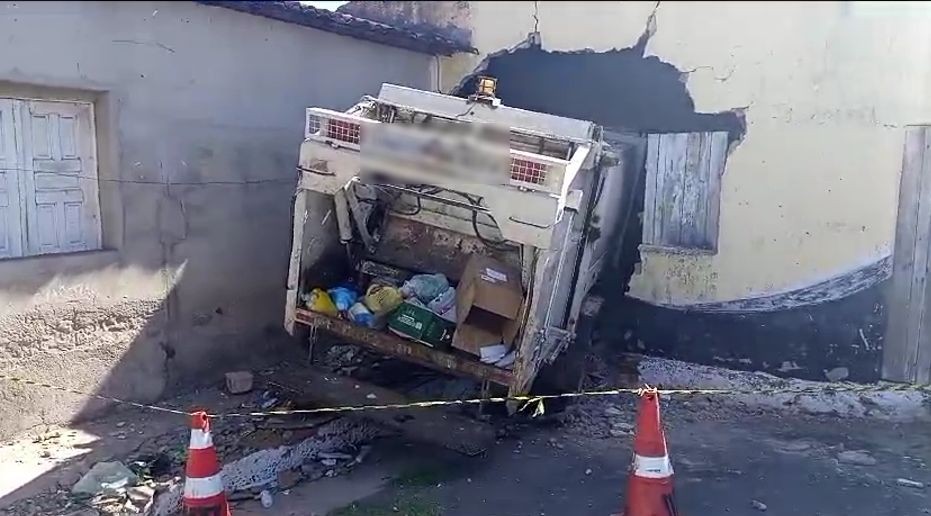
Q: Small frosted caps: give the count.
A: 0